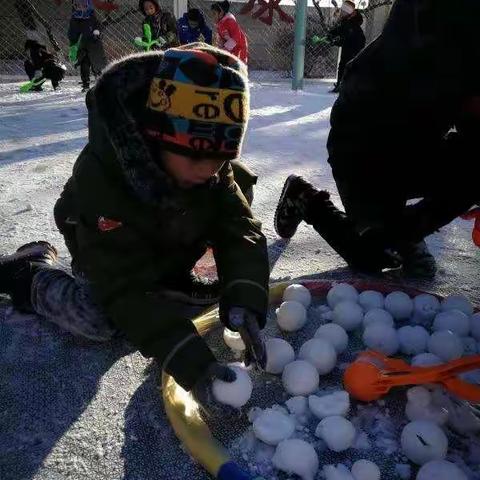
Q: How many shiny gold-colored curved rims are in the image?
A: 1